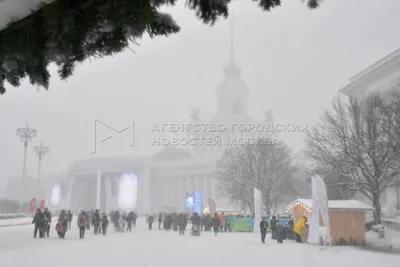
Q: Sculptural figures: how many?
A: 2